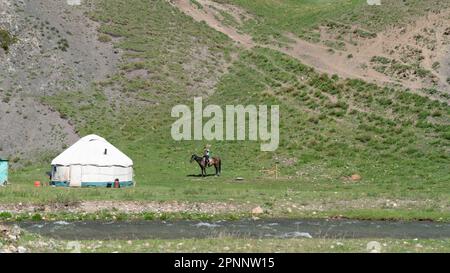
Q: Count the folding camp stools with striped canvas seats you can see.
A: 0